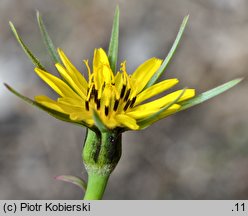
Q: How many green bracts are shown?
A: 8